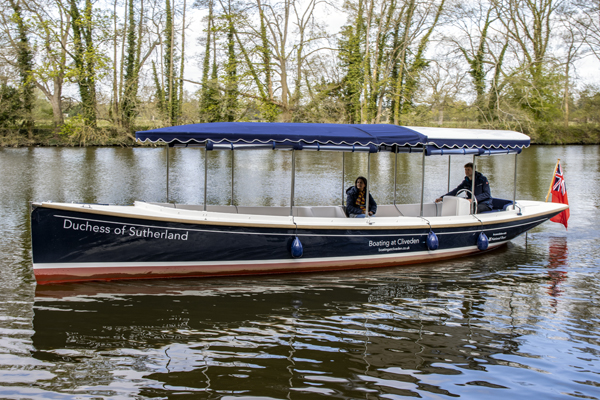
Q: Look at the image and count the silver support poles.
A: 11